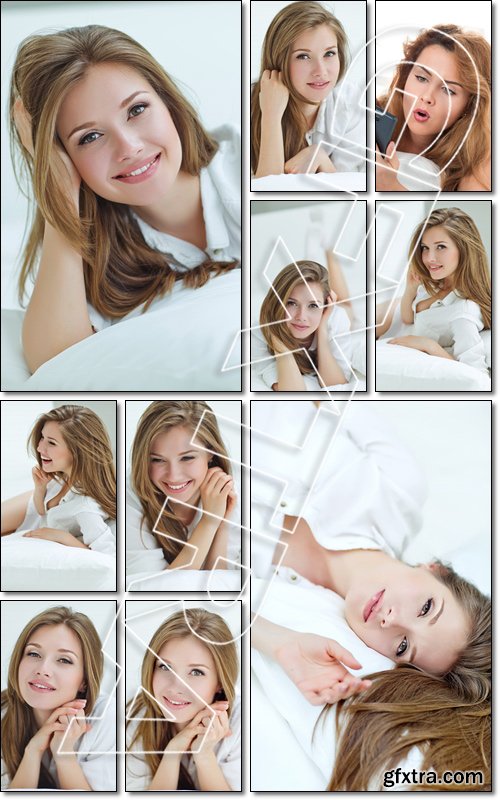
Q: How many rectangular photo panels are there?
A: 10